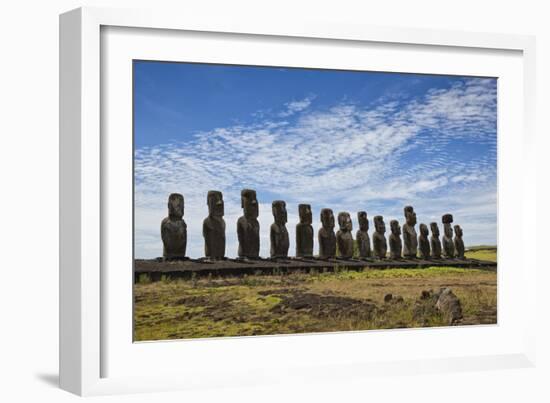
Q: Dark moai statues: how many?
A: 15